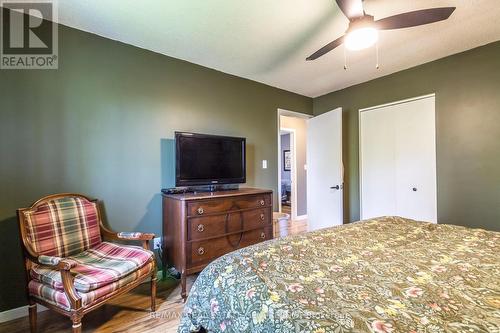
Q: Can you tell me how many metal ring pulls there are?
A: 6